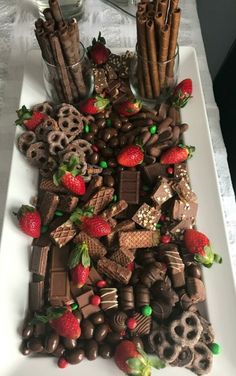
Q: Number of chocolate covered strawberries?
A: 0